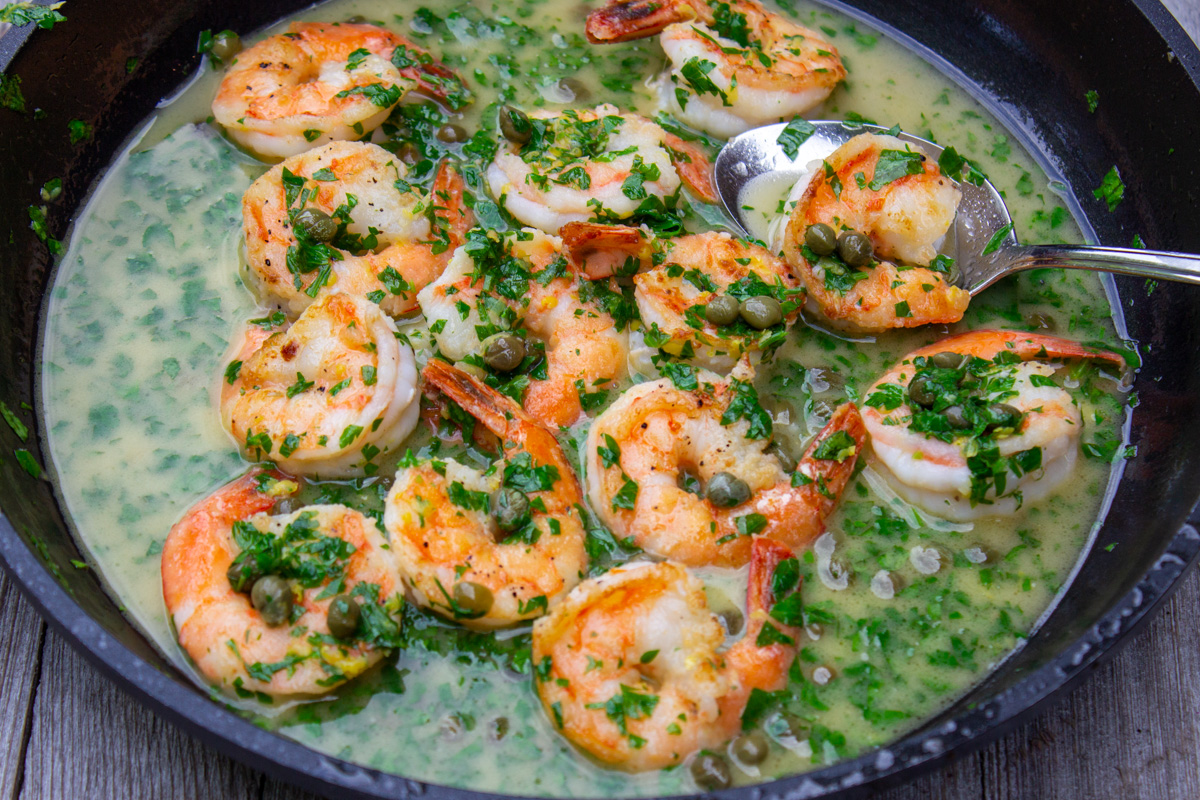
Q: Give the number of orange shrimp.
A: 13